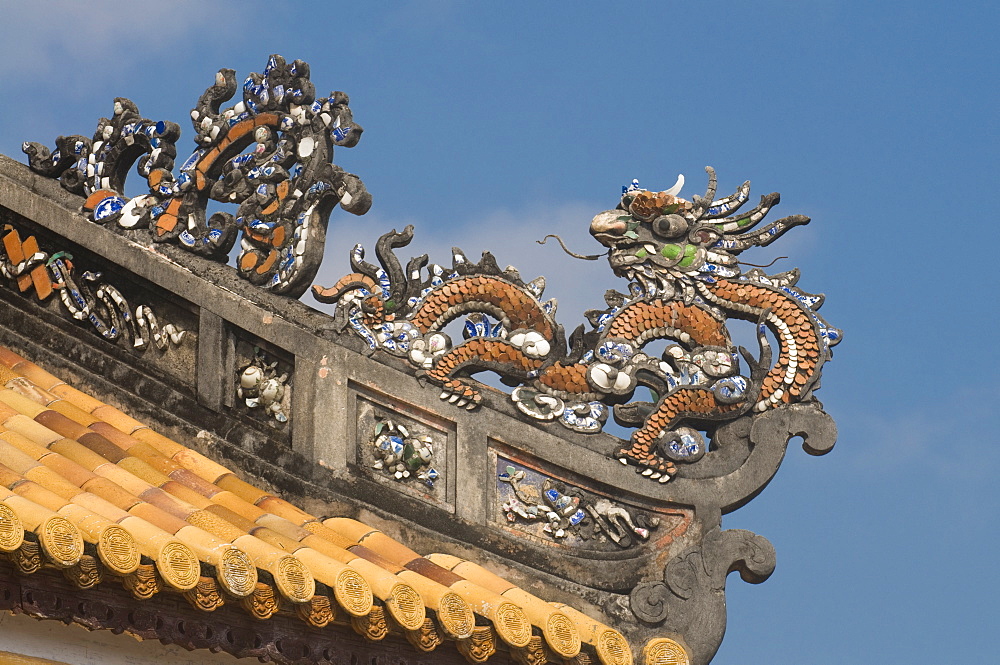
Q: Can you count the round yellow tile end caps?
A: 13